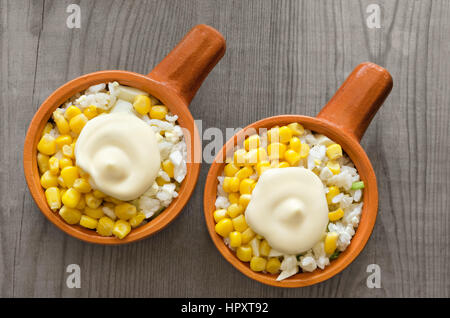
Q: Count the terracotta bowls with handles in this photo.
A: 2